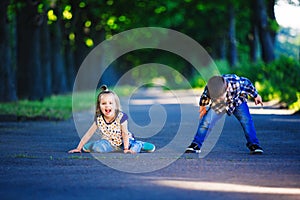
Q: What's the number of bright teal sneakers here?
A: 2